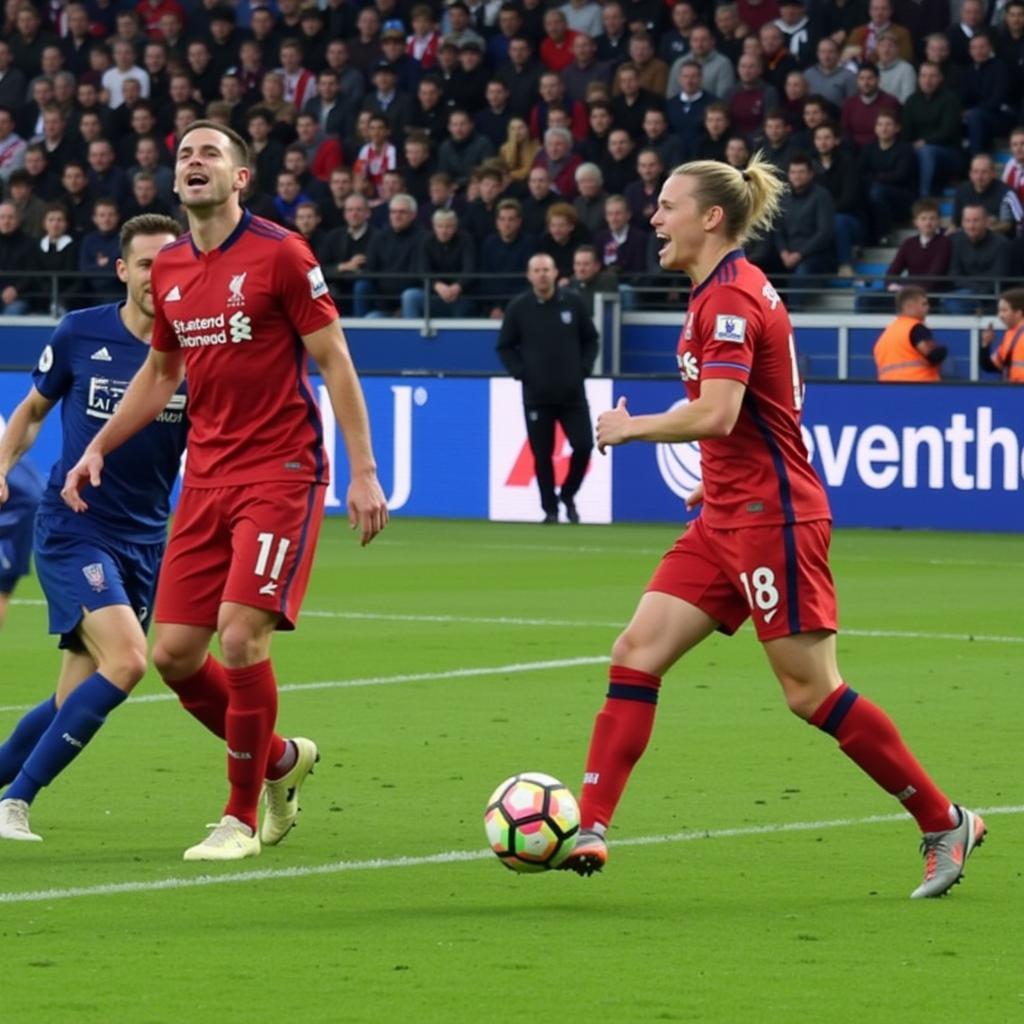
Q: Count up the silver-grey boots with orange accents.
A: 2